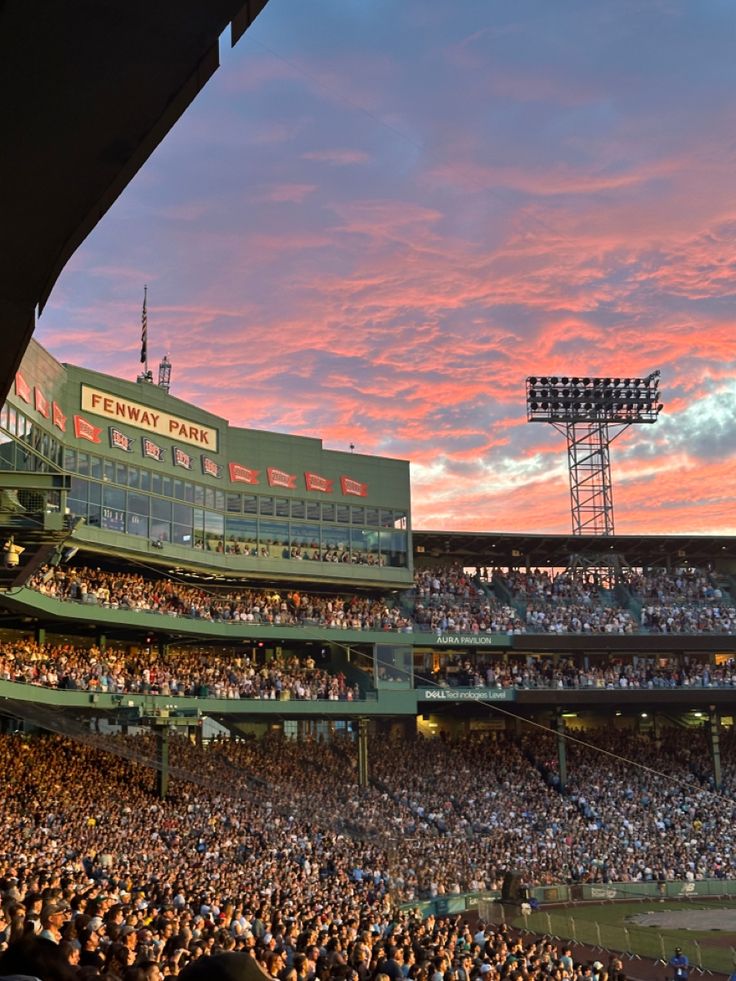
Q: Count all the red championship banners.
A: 8